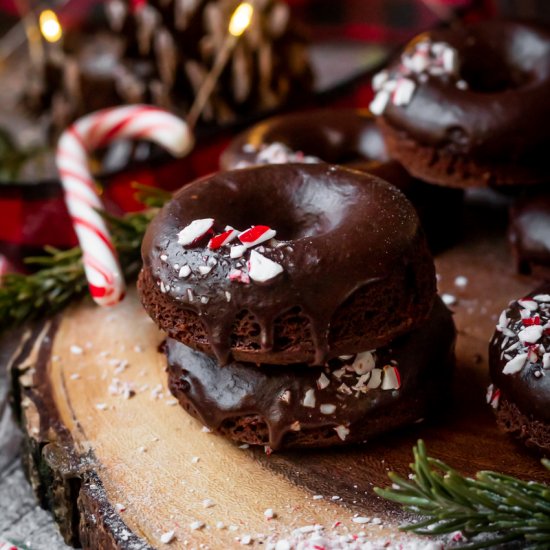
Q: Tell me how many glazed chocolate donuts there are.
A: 6